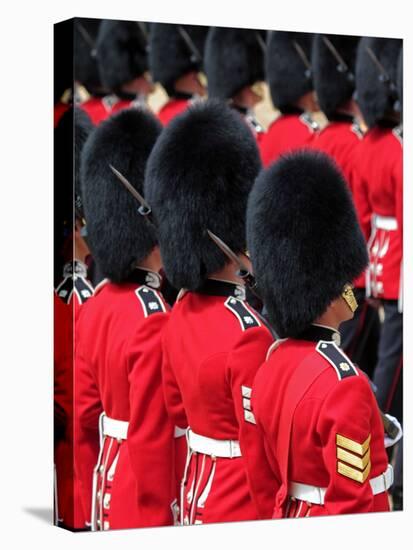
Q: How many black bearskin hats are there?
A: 11